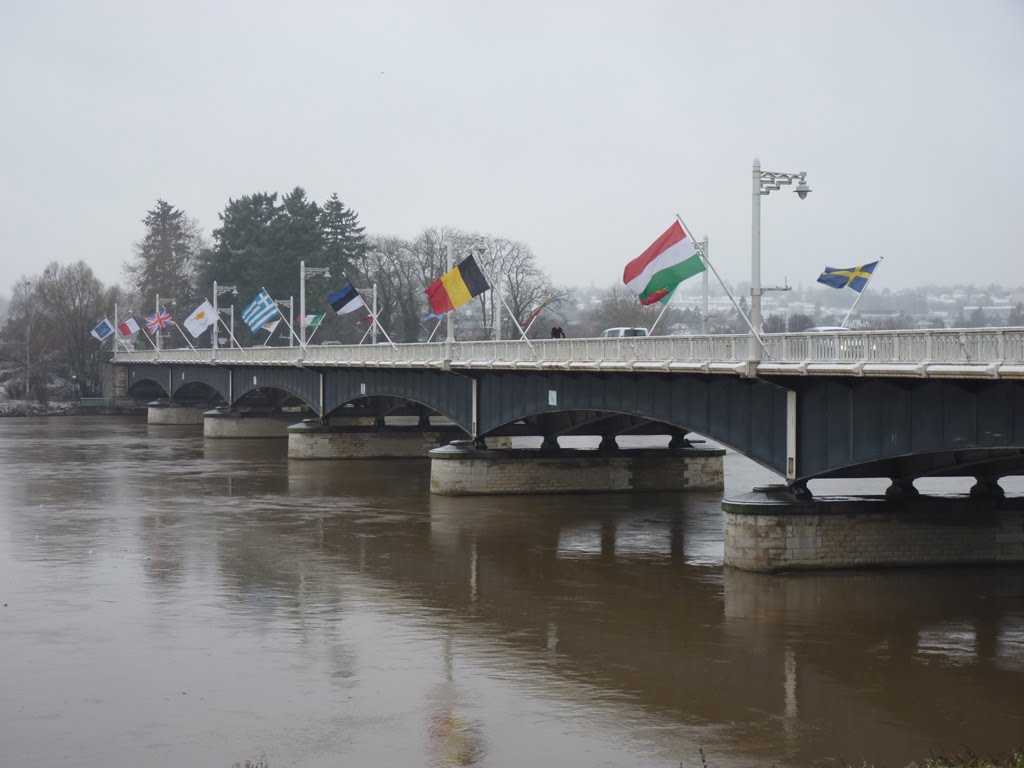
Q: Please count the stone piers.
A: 5